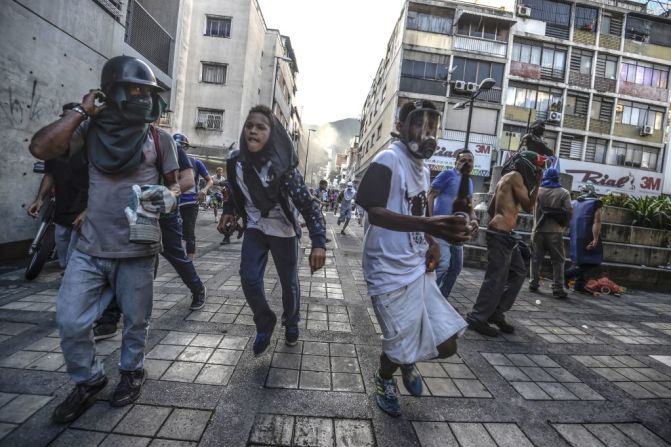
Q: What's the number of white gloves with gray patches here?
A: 2